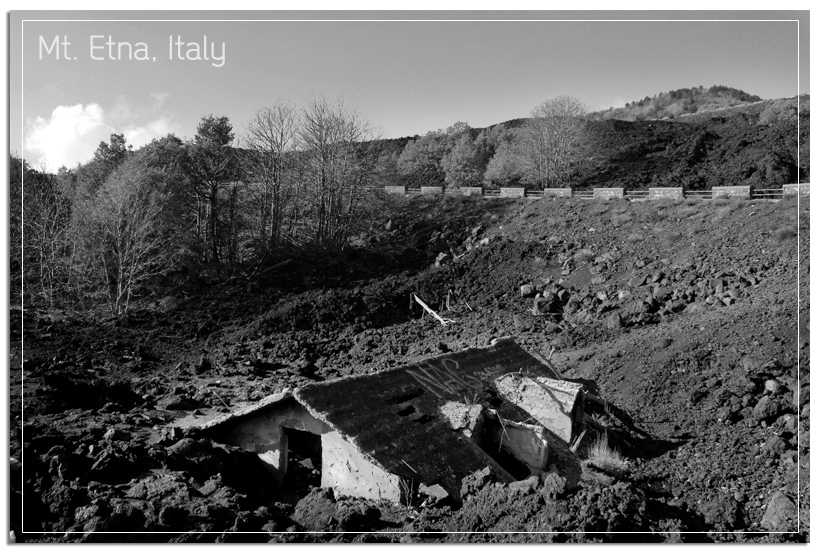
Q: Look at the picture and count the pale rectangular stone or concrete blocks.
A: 9